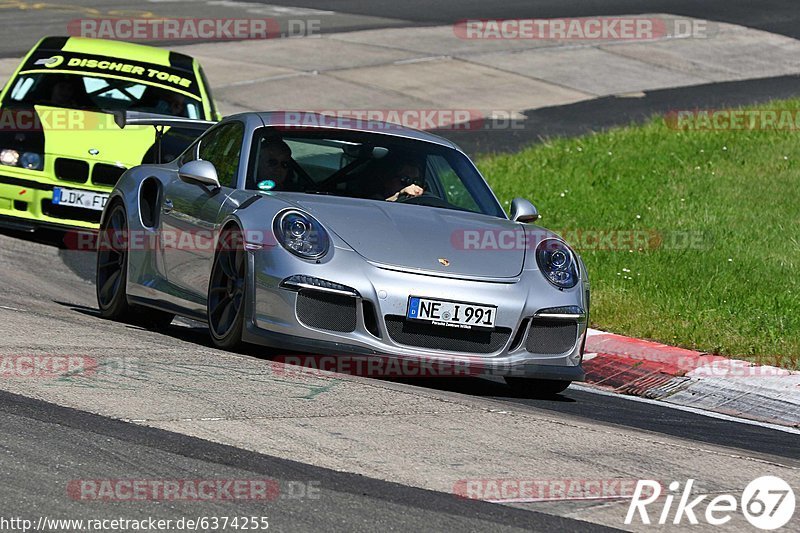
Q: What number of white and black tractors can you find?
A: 0